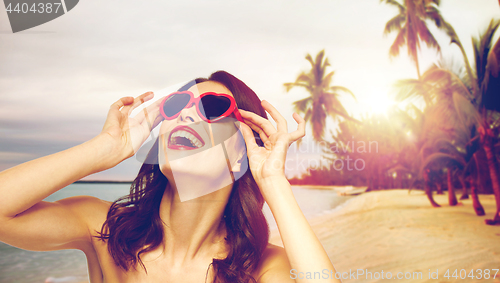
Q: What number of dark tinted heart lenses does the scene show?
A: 2